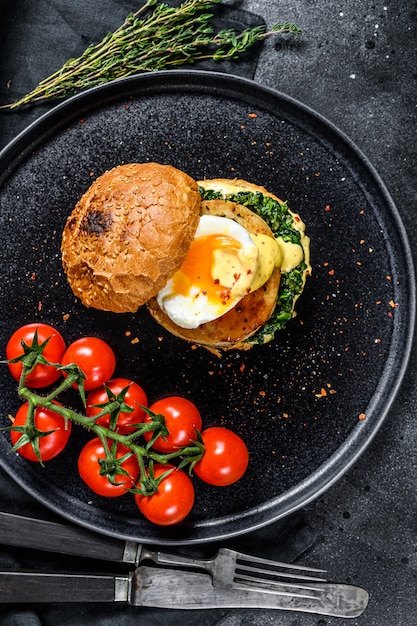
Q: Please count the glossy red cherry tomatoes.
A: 8